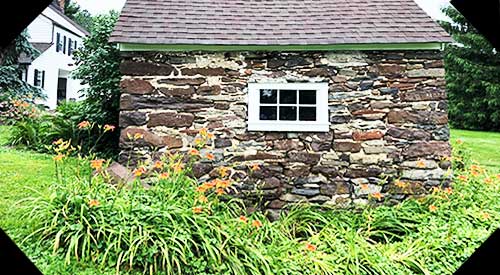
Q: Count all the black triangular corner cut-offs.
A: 4